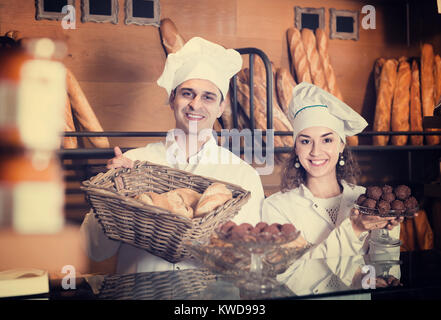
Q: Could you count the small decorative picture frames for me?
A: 5